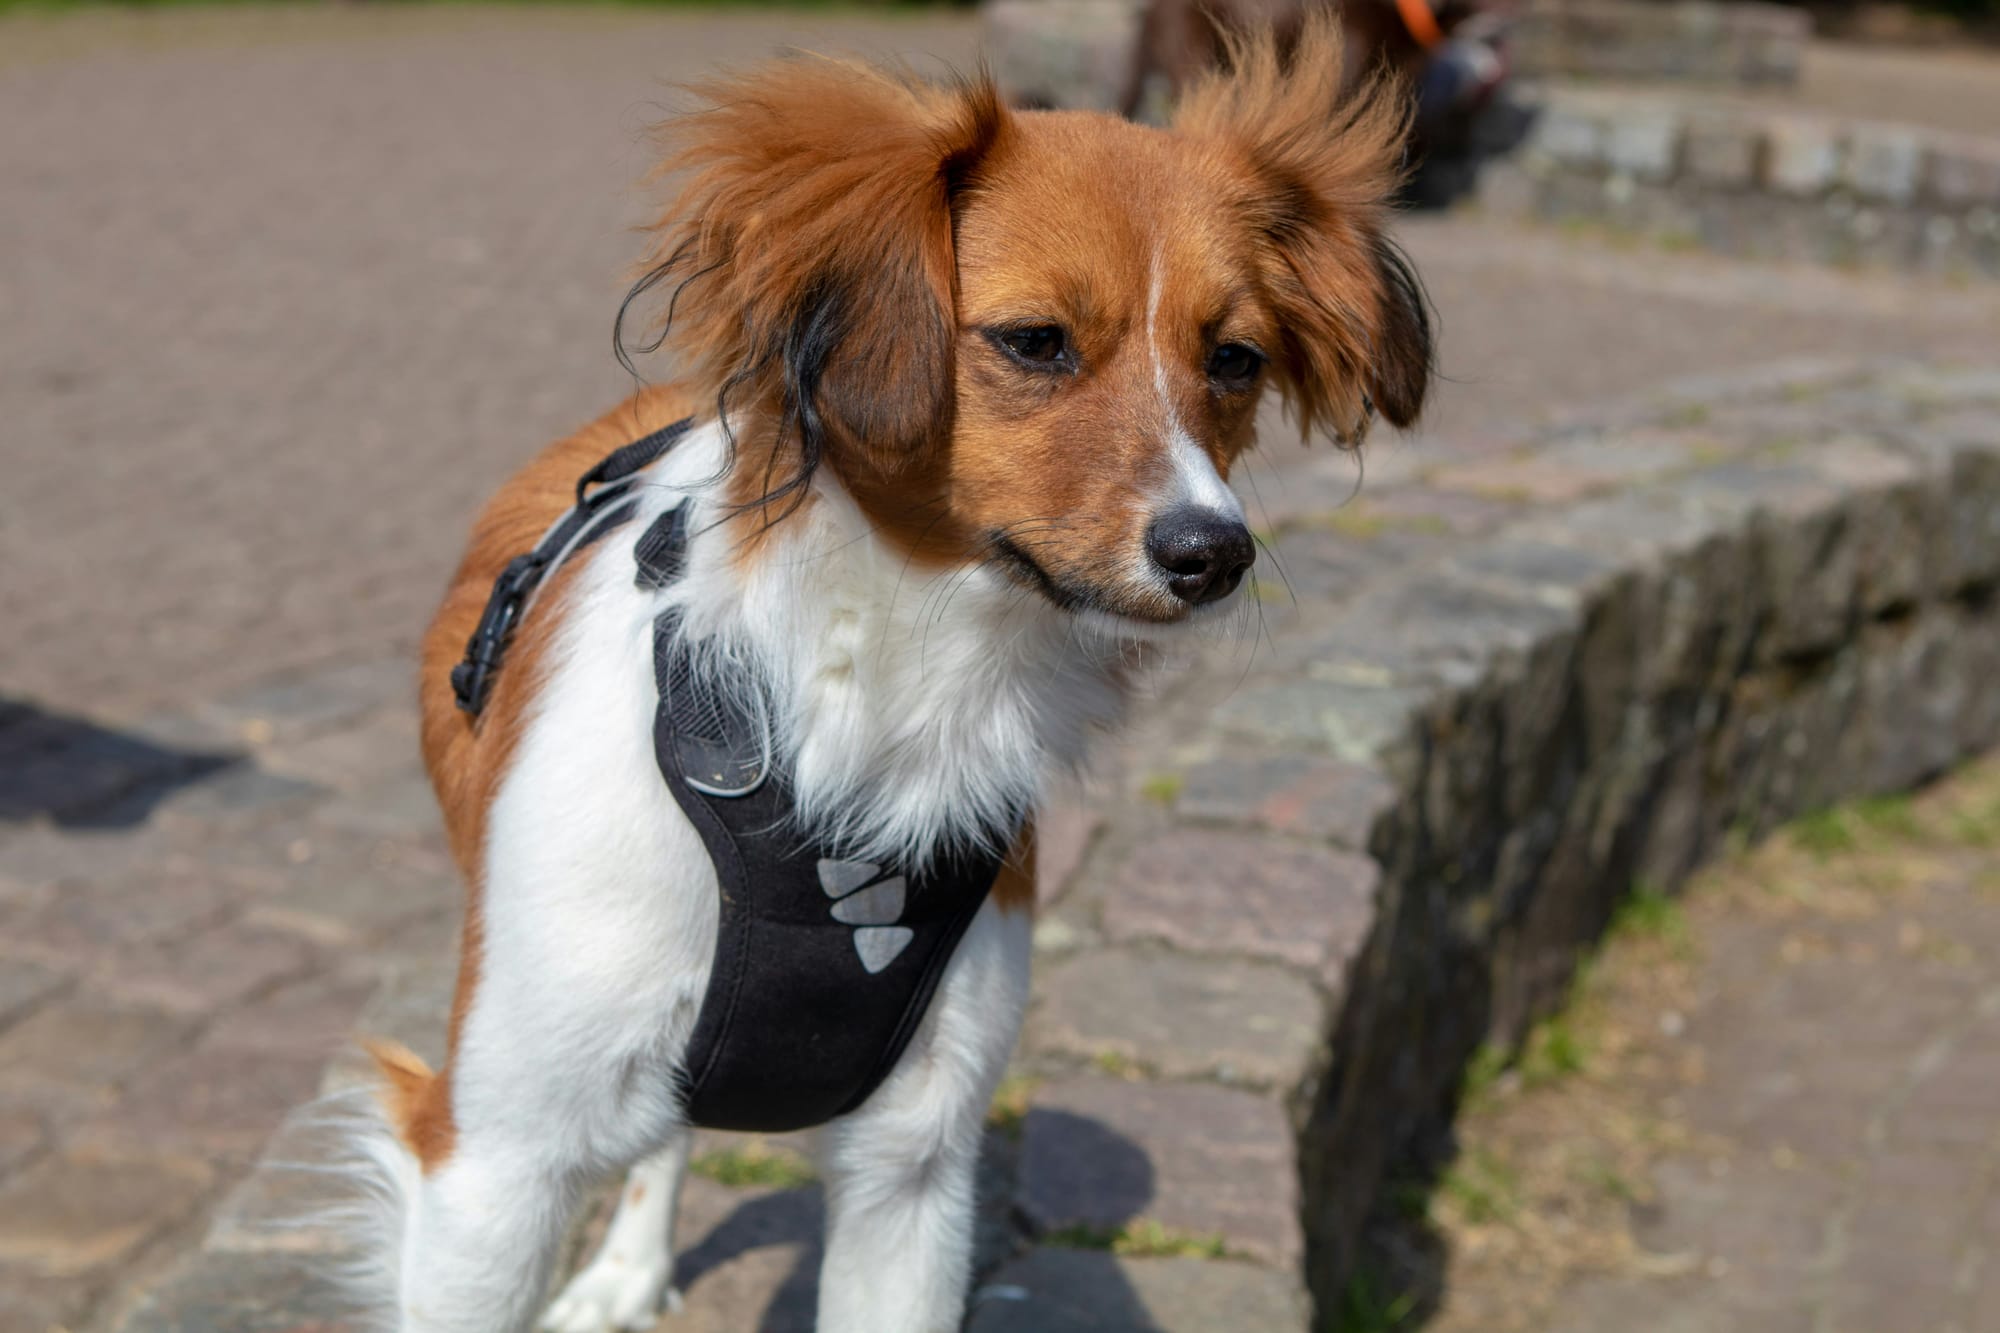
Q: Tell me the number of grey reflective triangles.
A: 3